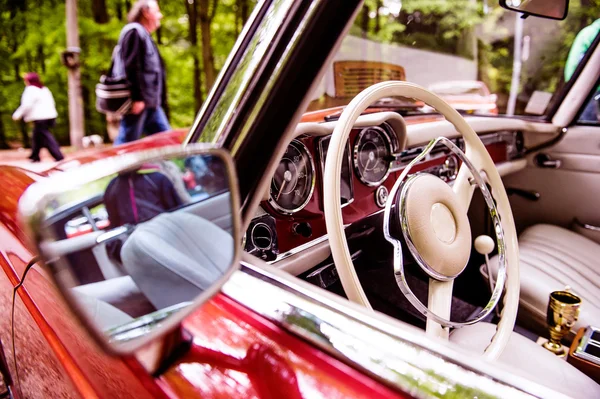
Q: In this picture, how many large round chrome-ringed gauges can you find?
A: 2